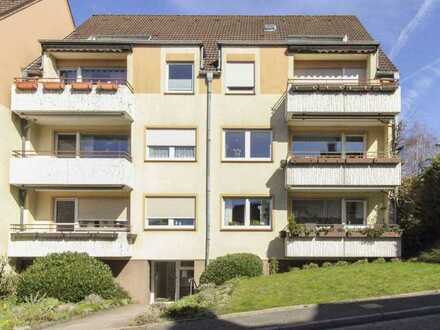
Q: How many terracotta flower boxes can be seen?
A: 4